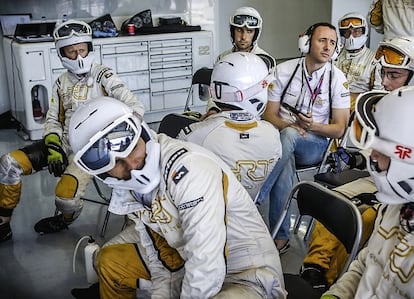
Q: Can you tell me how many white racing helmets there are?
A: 7